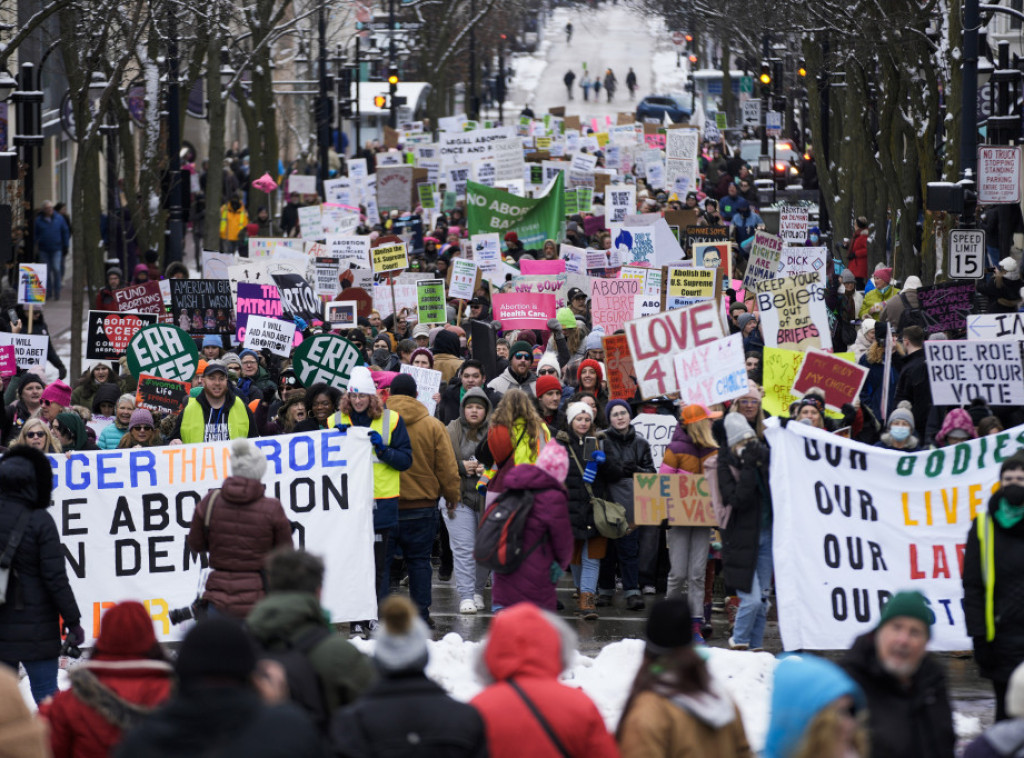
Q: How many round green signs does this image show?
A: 2